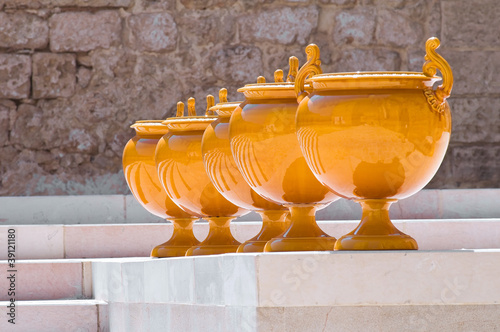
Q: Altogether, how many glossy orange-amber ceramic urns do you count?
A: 5